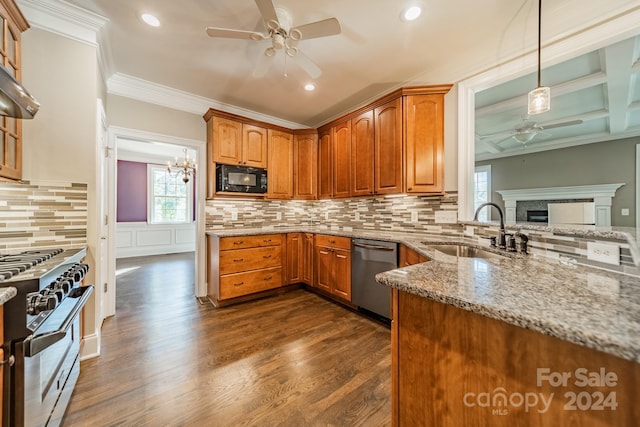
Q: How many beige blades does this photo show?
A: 5